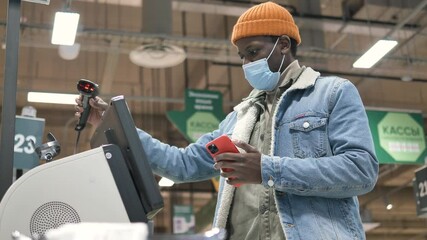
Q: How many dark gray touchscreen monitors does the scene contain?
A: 1